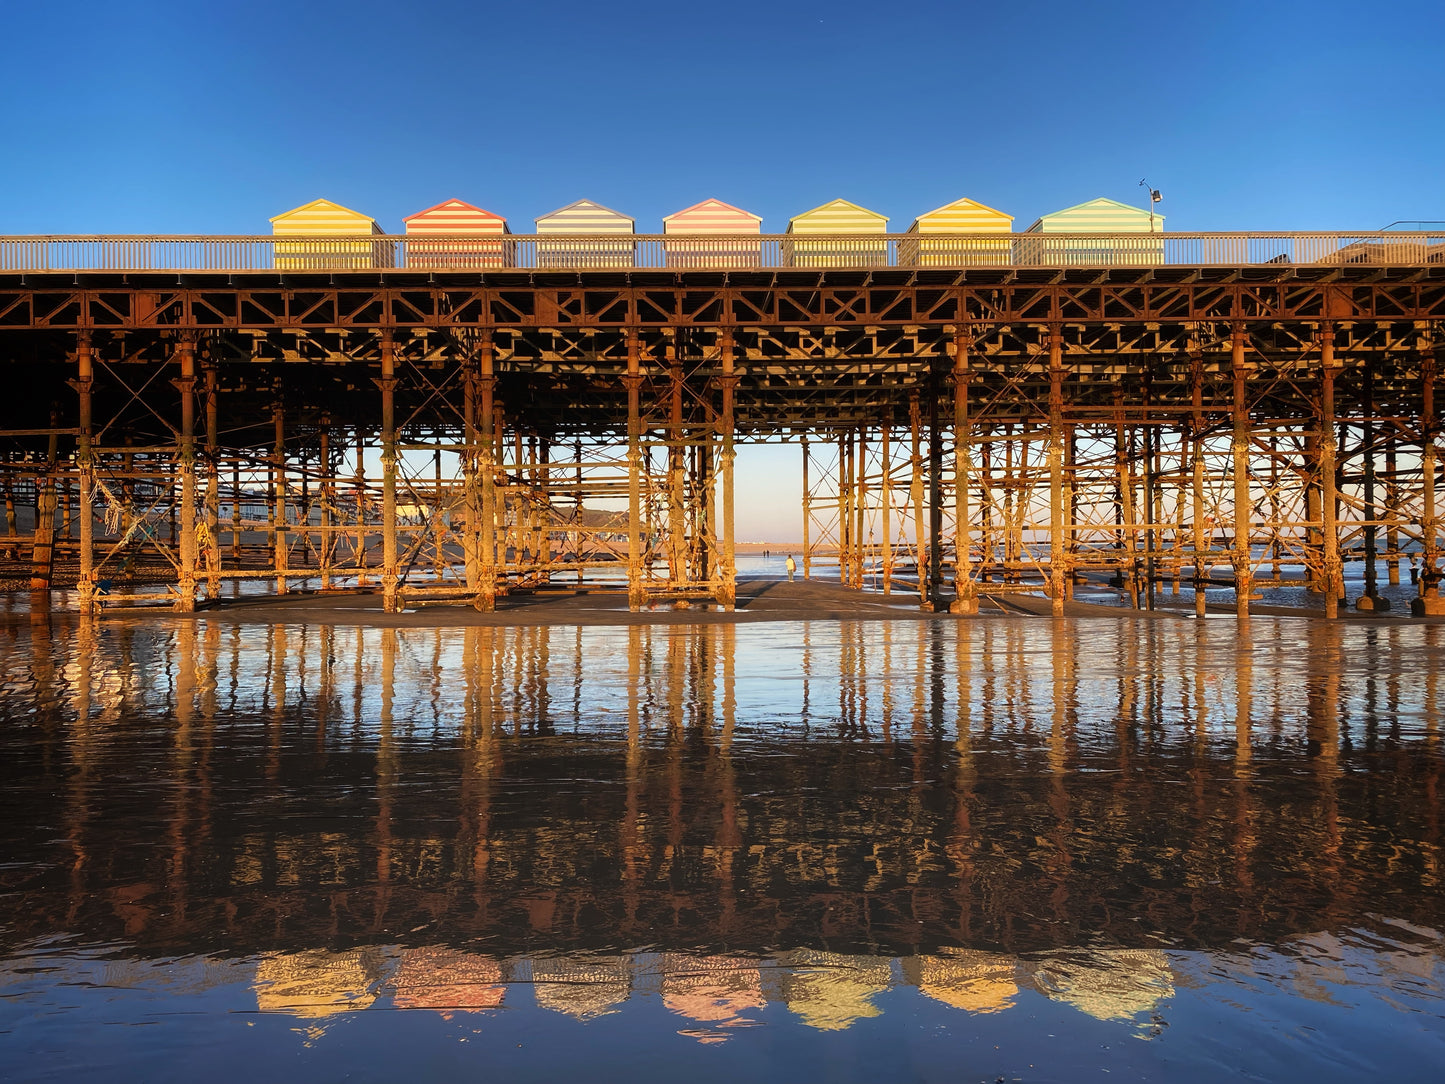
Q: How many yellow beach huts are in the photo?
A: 2